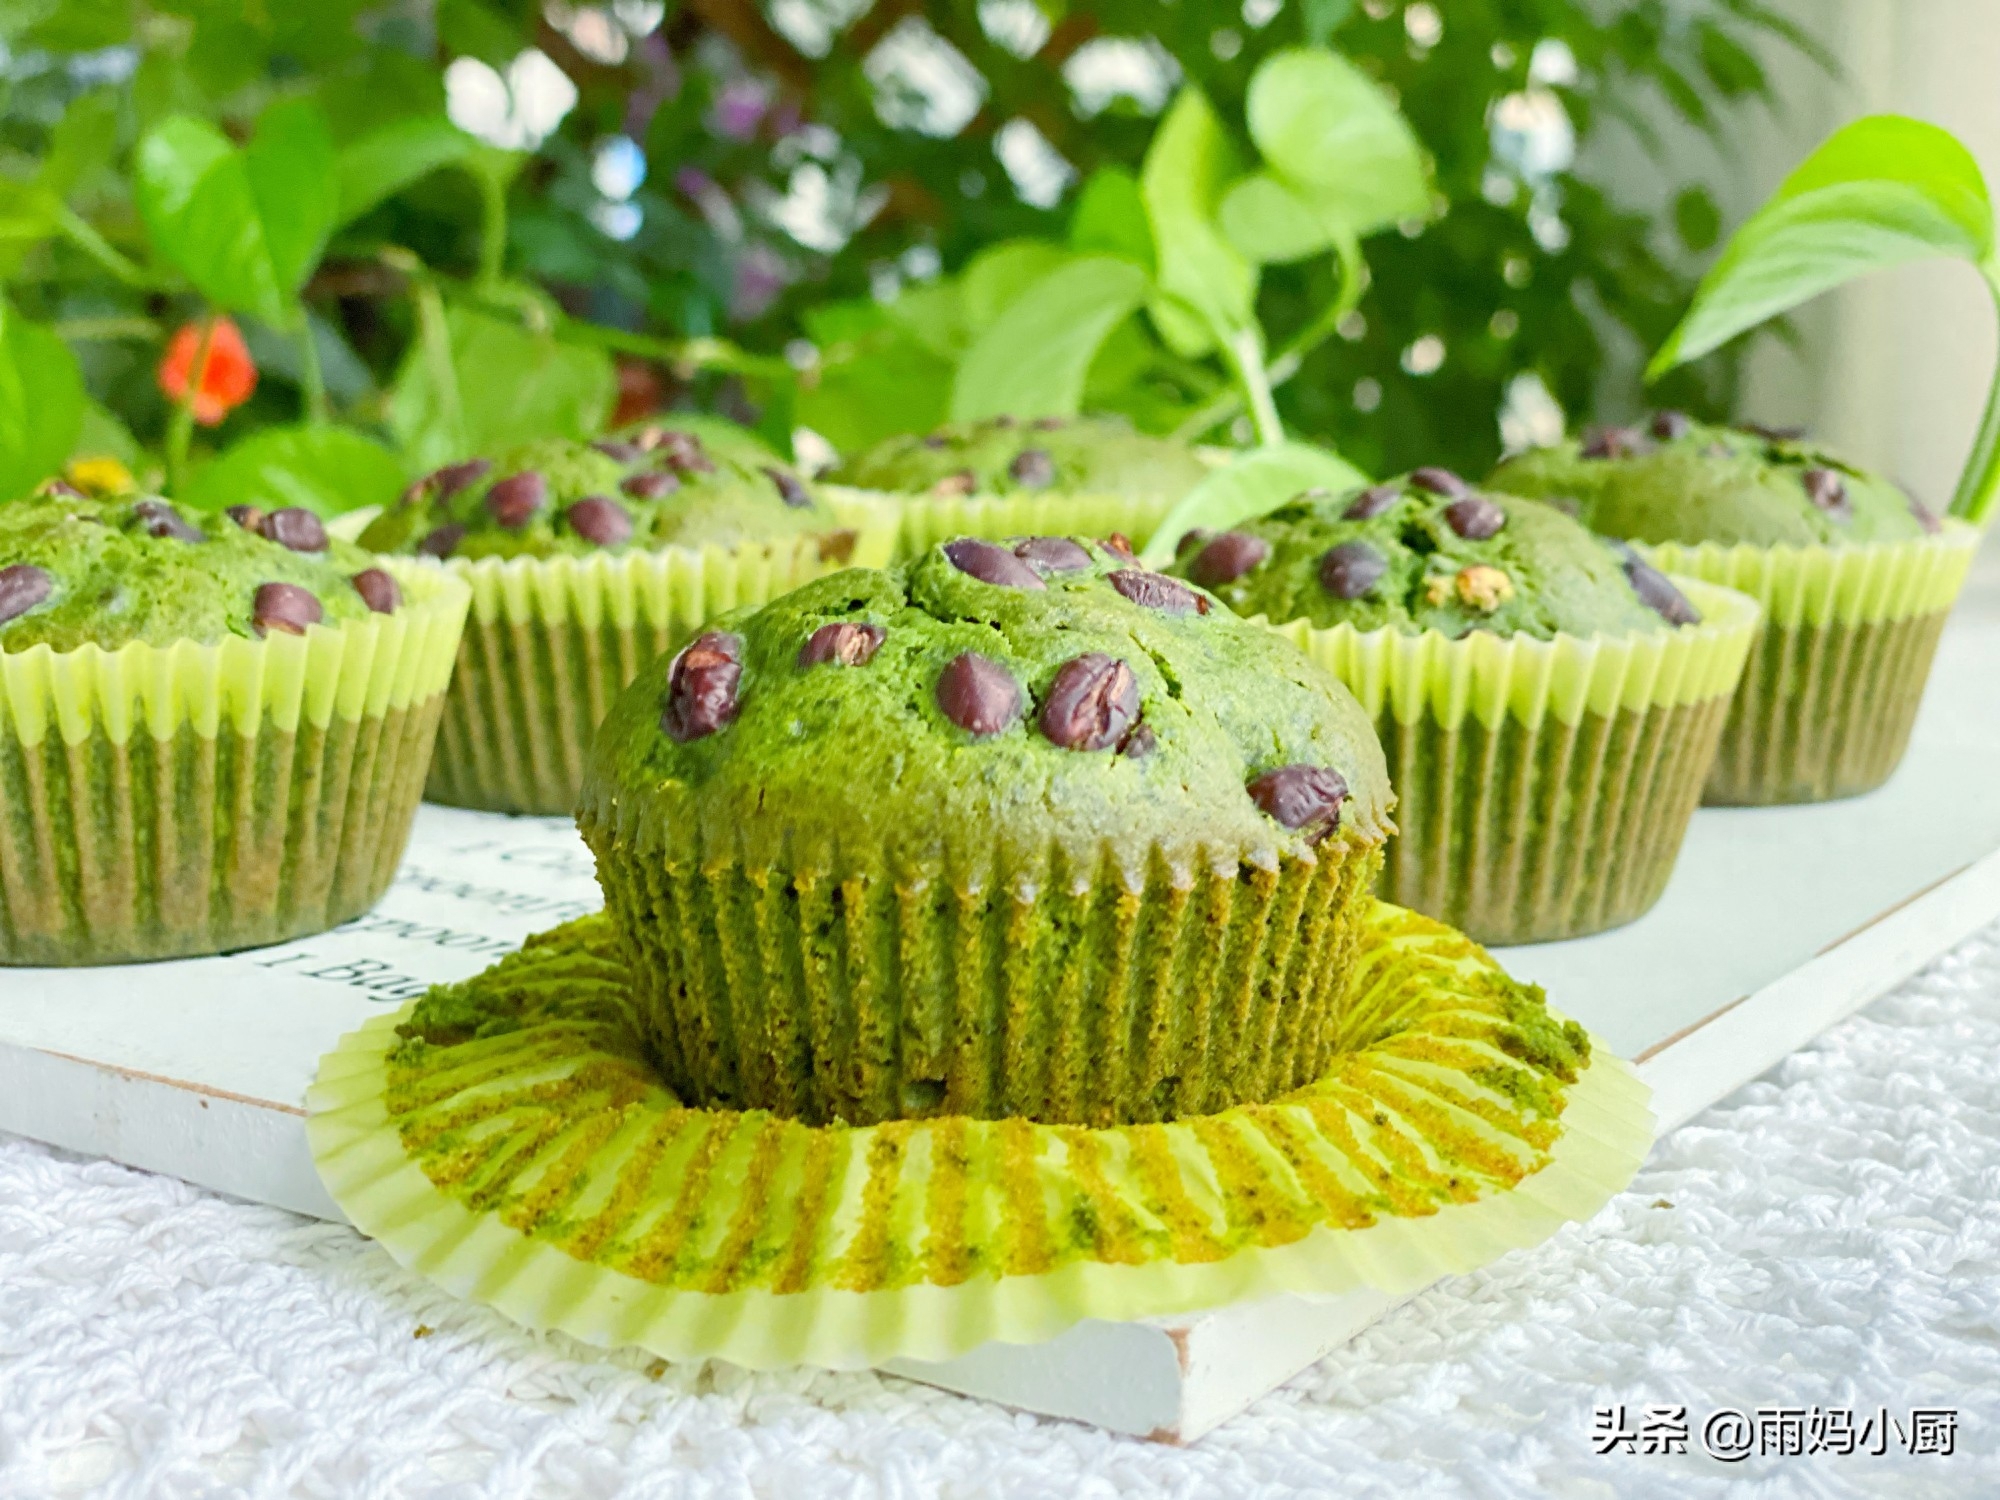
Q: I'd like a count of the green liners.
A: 6